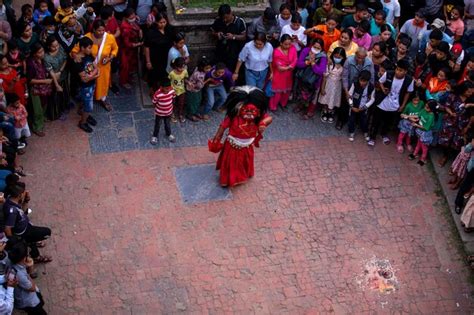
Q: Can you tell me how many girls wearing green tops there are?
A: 2